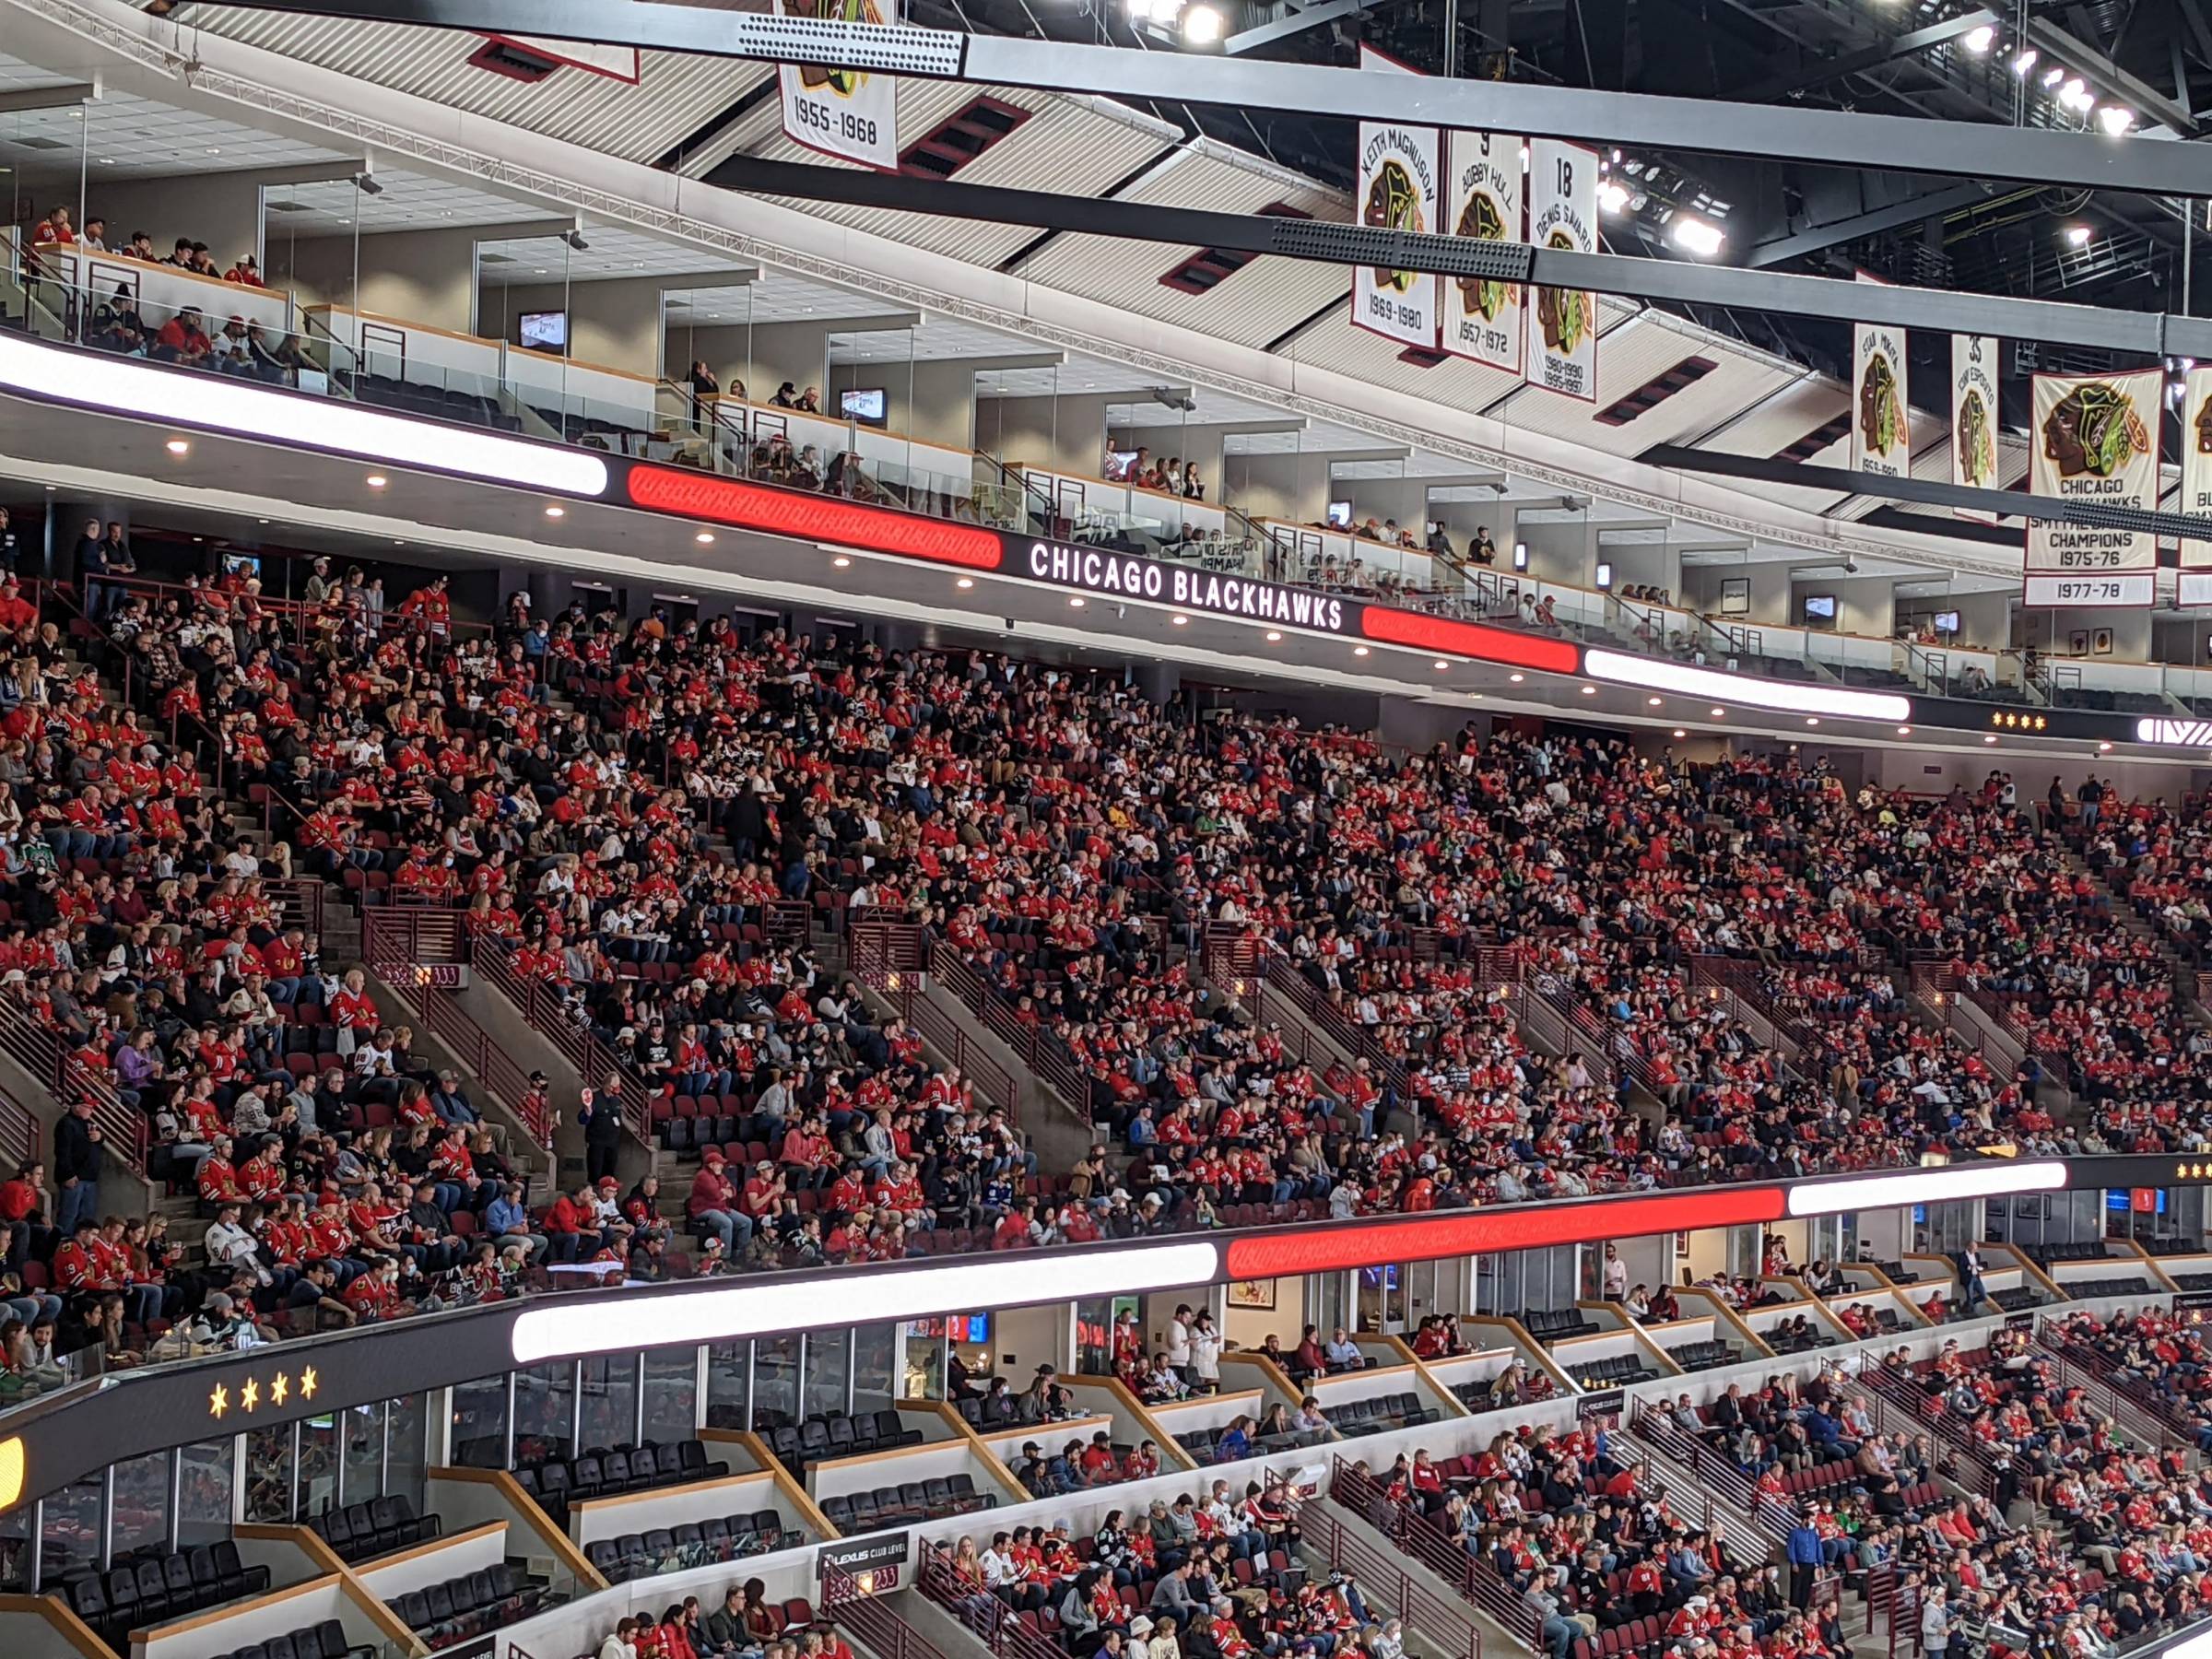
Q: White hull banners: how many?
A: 1